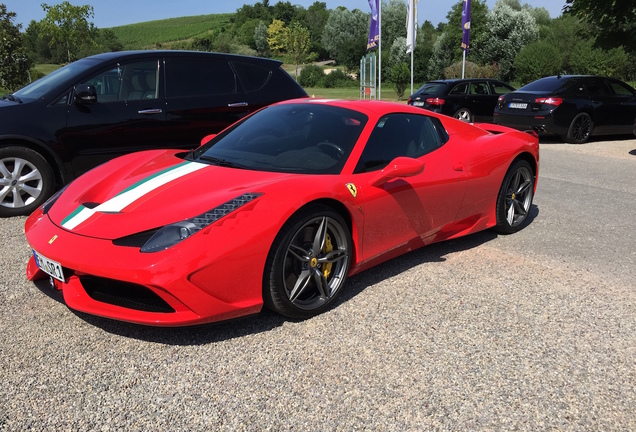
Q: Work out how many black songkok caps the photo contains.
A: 0